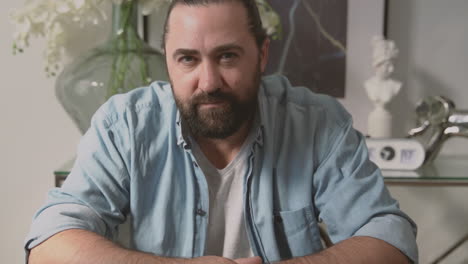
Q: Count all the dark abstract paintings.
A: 1